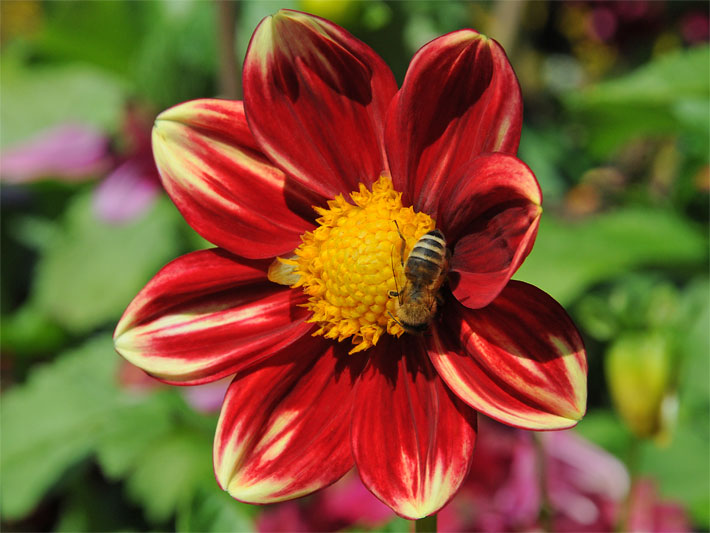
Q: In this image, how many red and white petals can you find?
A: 8